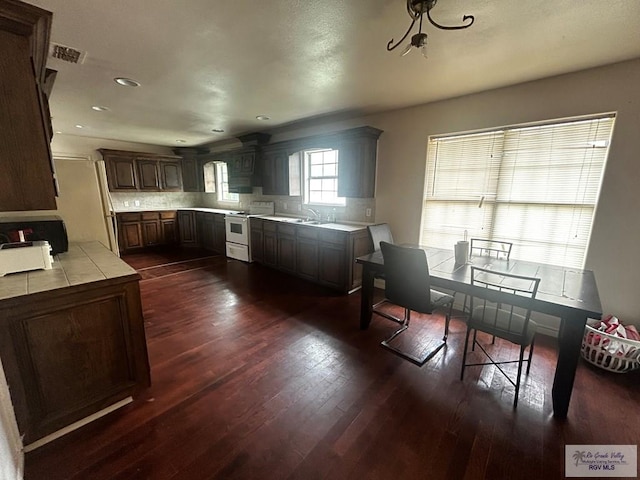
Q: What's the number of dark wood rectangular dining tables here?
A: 1